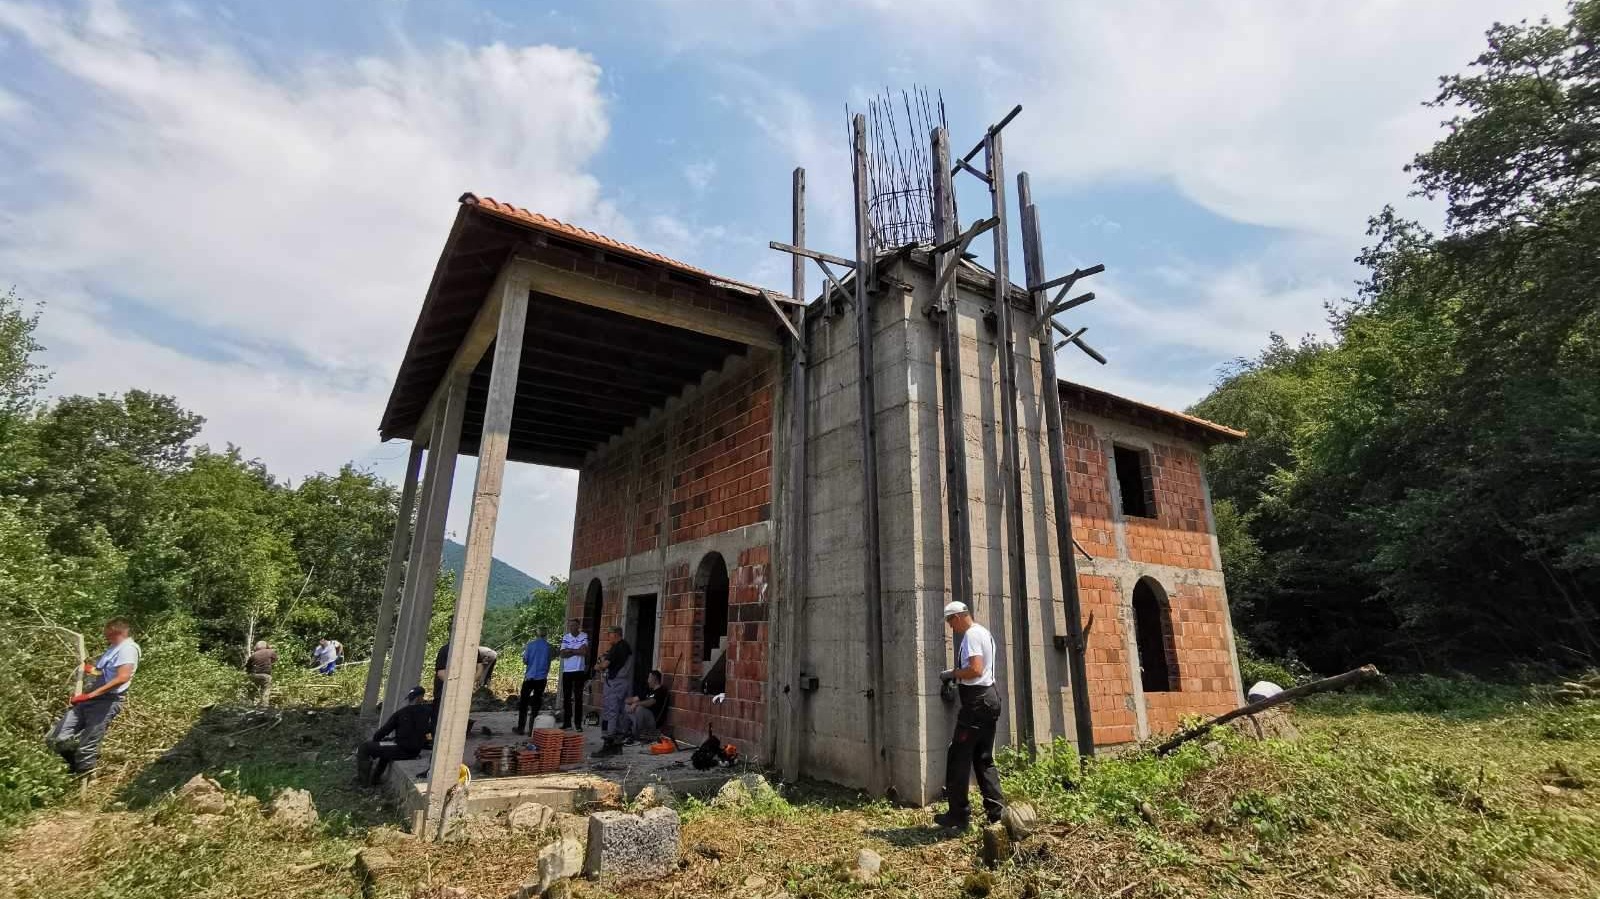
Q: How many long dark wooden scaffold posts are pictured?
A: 5